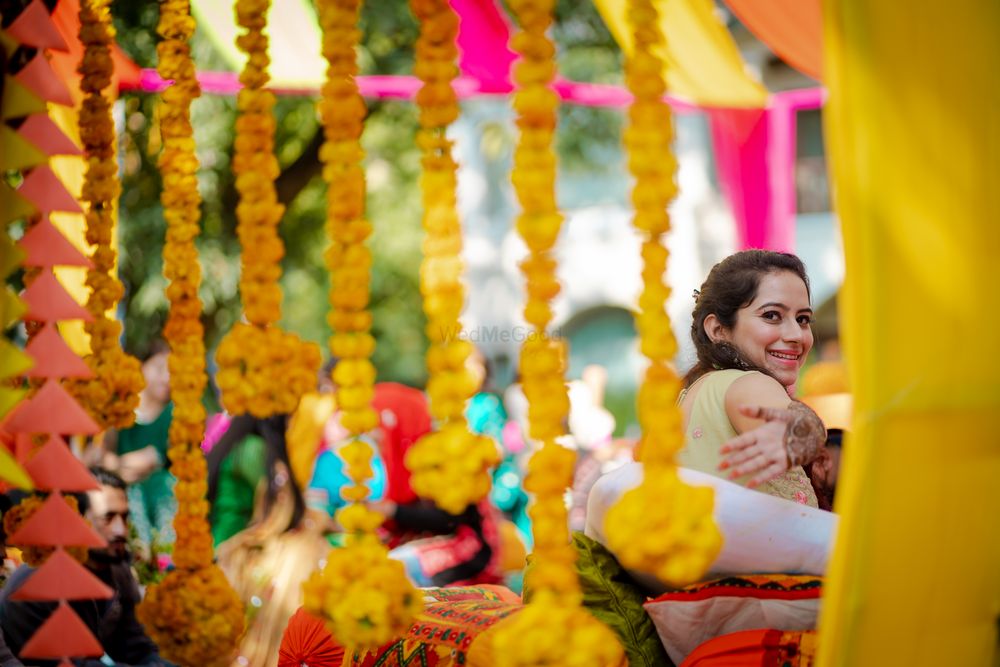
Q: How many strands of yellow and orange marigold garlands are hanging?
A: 7